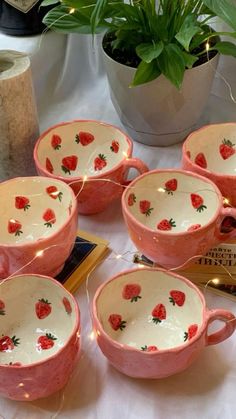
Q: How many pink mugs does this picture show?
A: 6